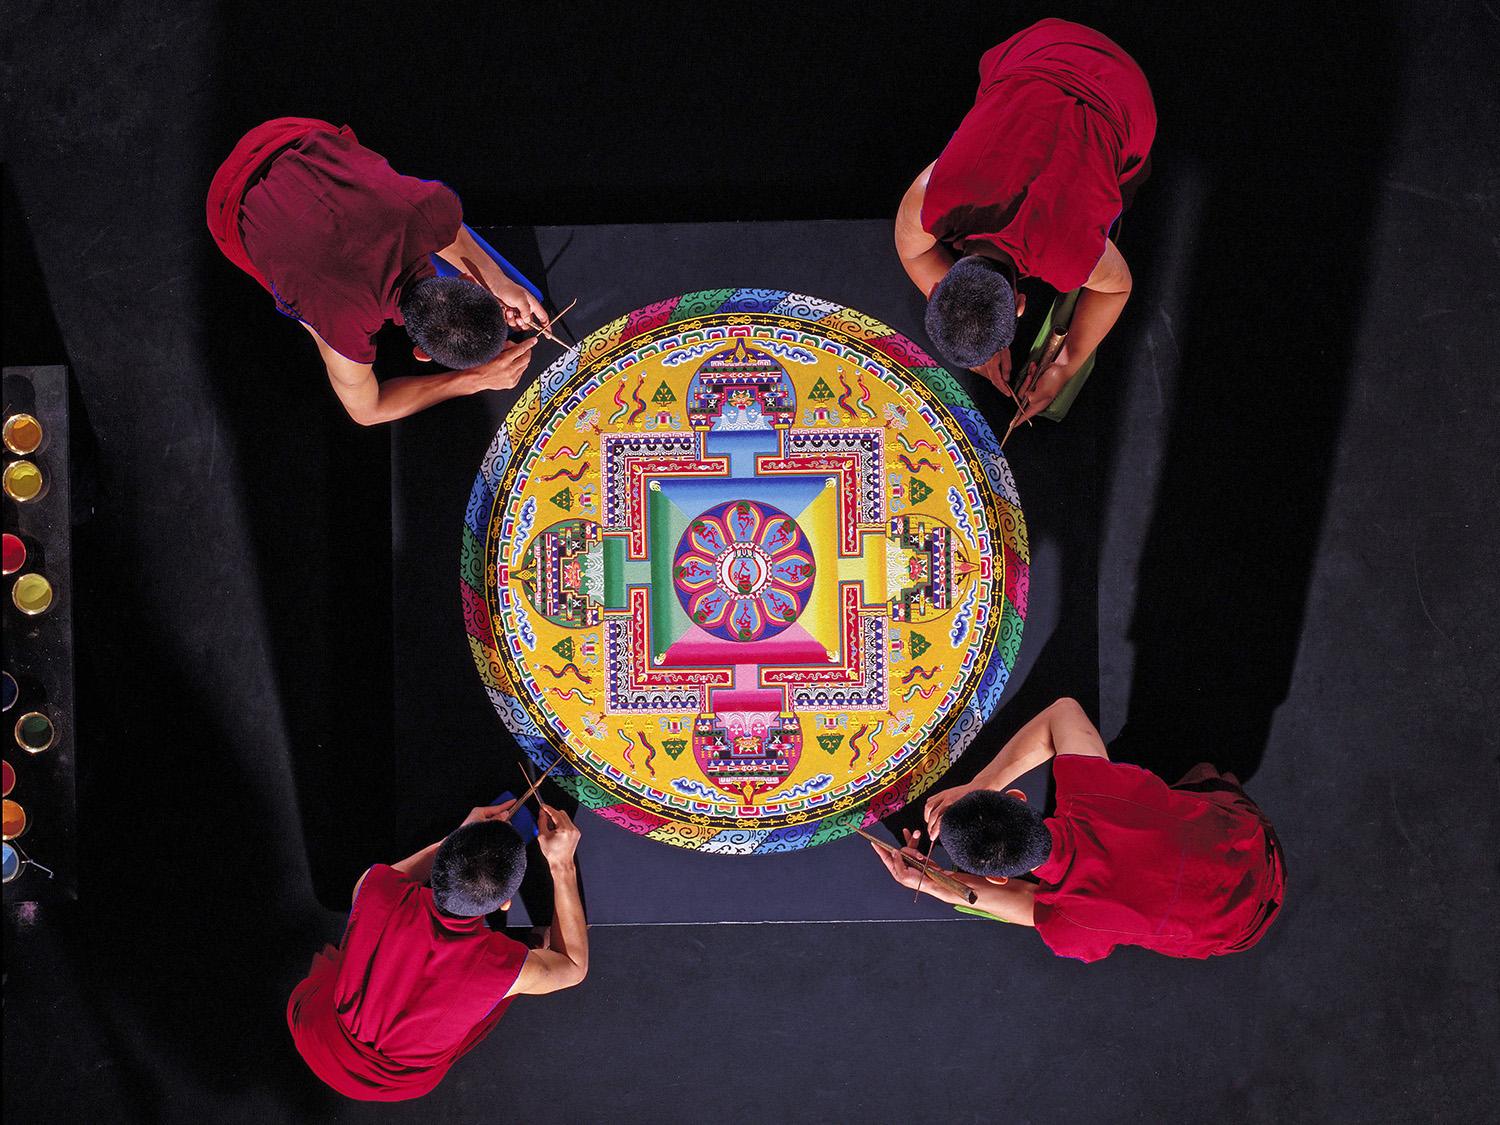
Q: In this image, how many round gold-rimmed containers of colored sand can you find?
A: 9